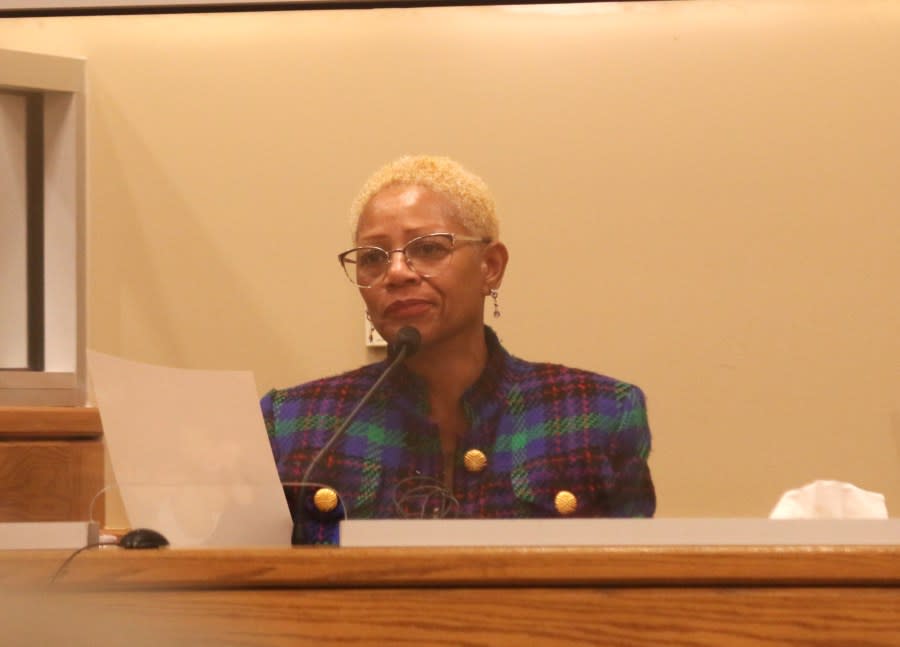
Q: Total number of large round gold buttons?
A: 3